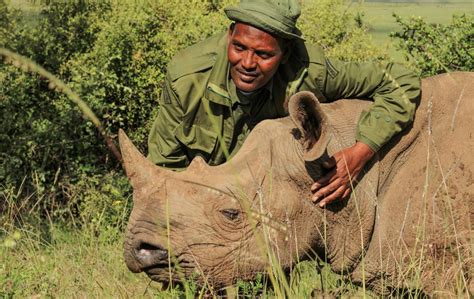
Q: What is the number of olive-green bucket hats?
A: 1